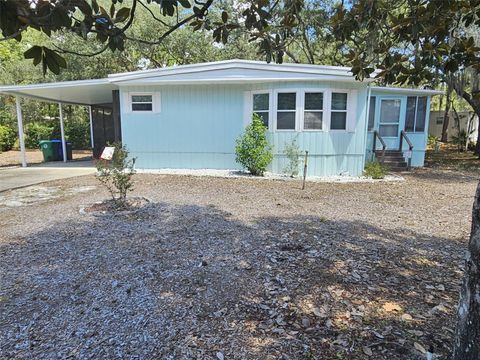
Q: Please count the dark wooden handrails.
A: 2